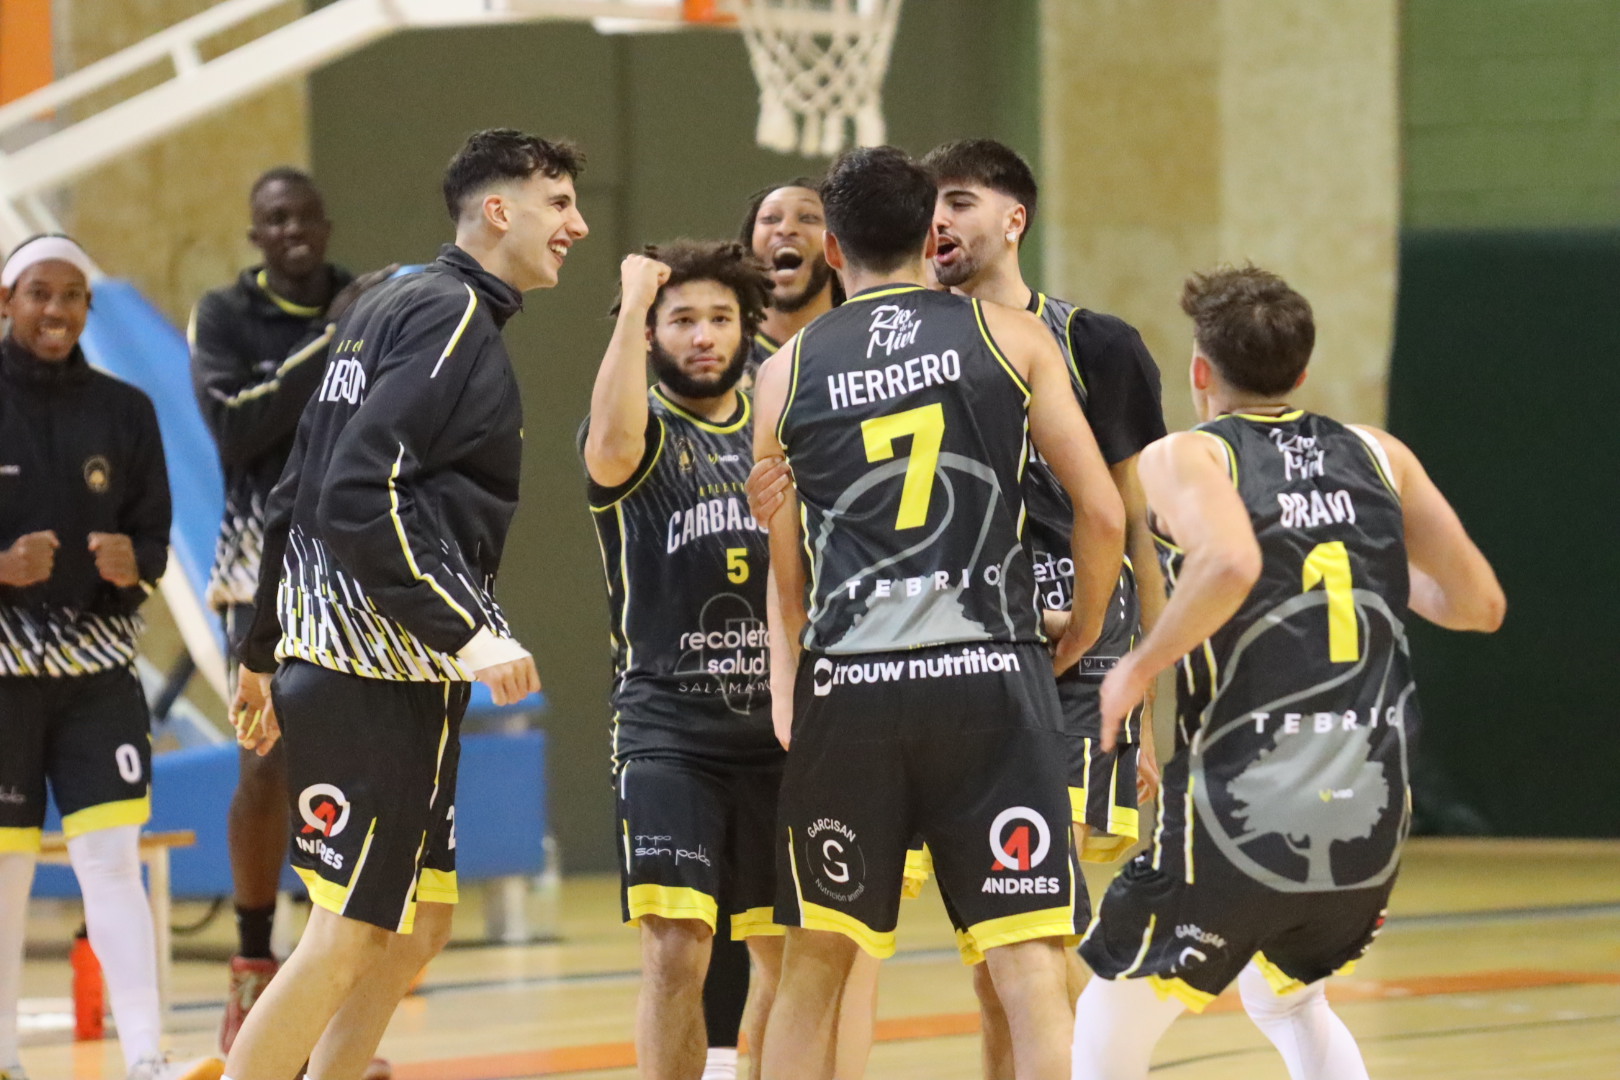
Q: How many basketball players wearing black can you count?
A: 8